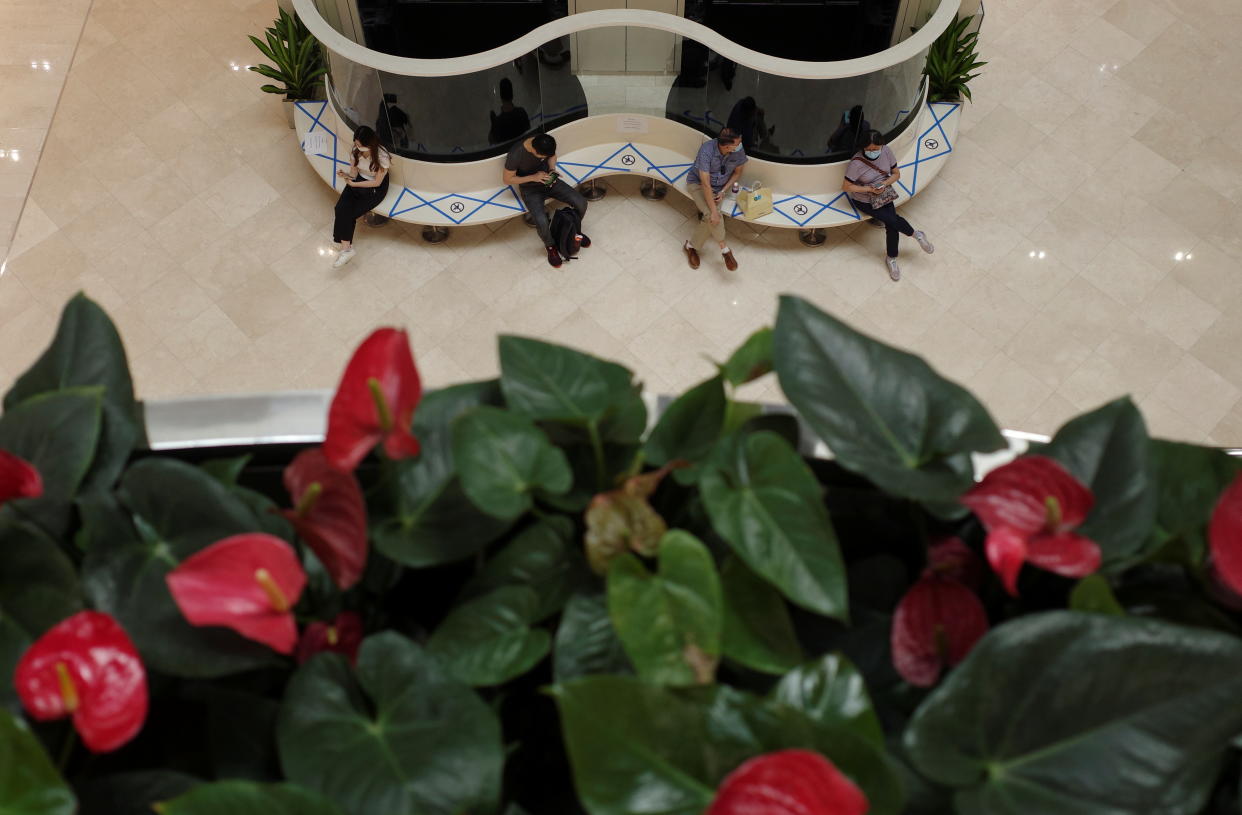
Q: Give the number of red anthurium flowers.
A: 11